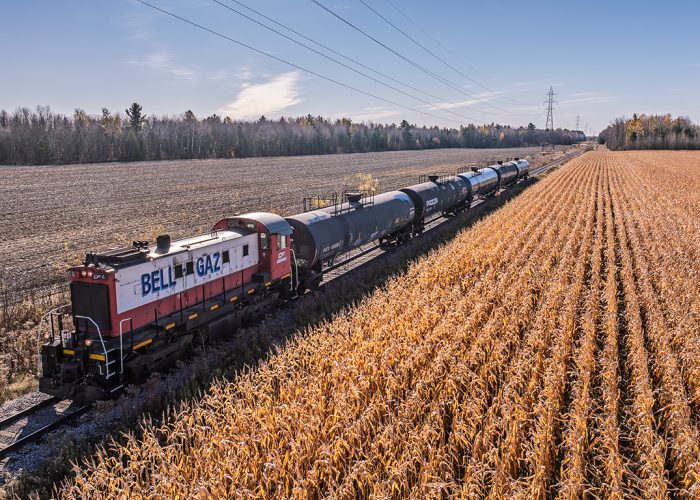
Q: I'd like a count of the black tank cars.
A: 3